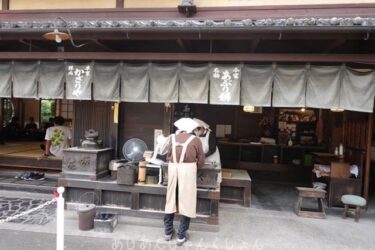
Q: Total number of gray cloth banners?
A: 13